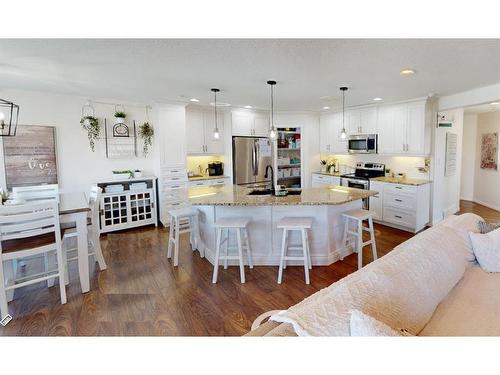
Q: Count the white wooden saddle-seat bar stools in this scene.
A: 4